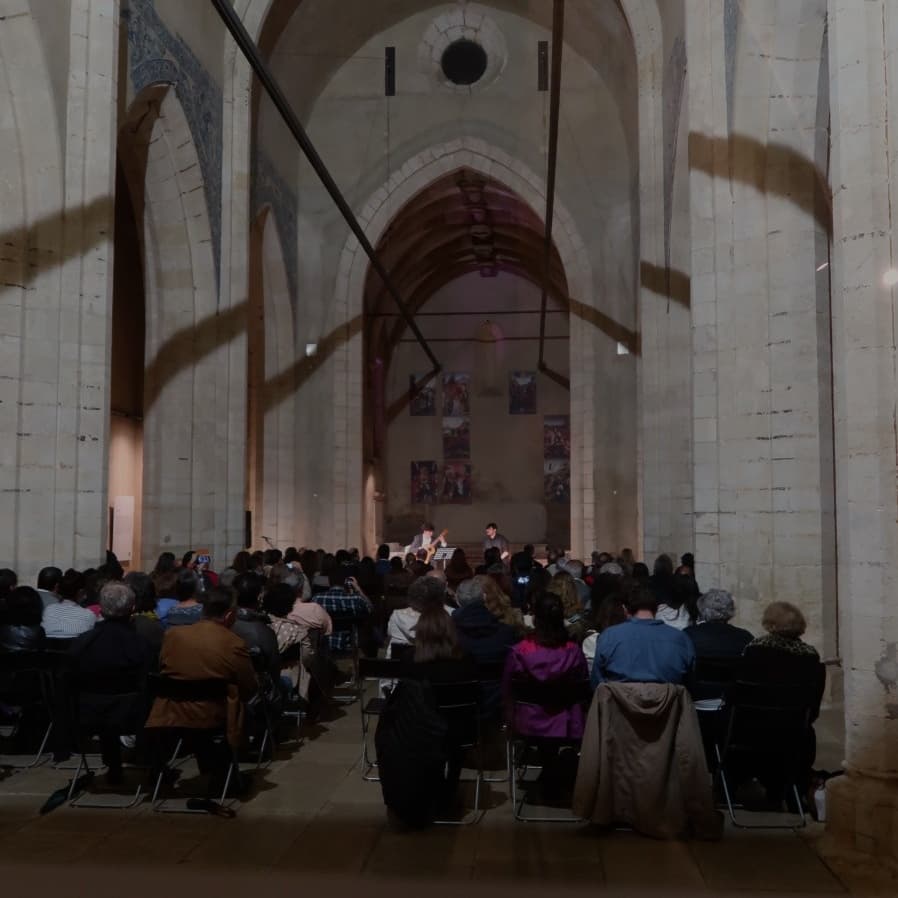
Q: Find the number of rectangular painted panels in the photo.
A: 8